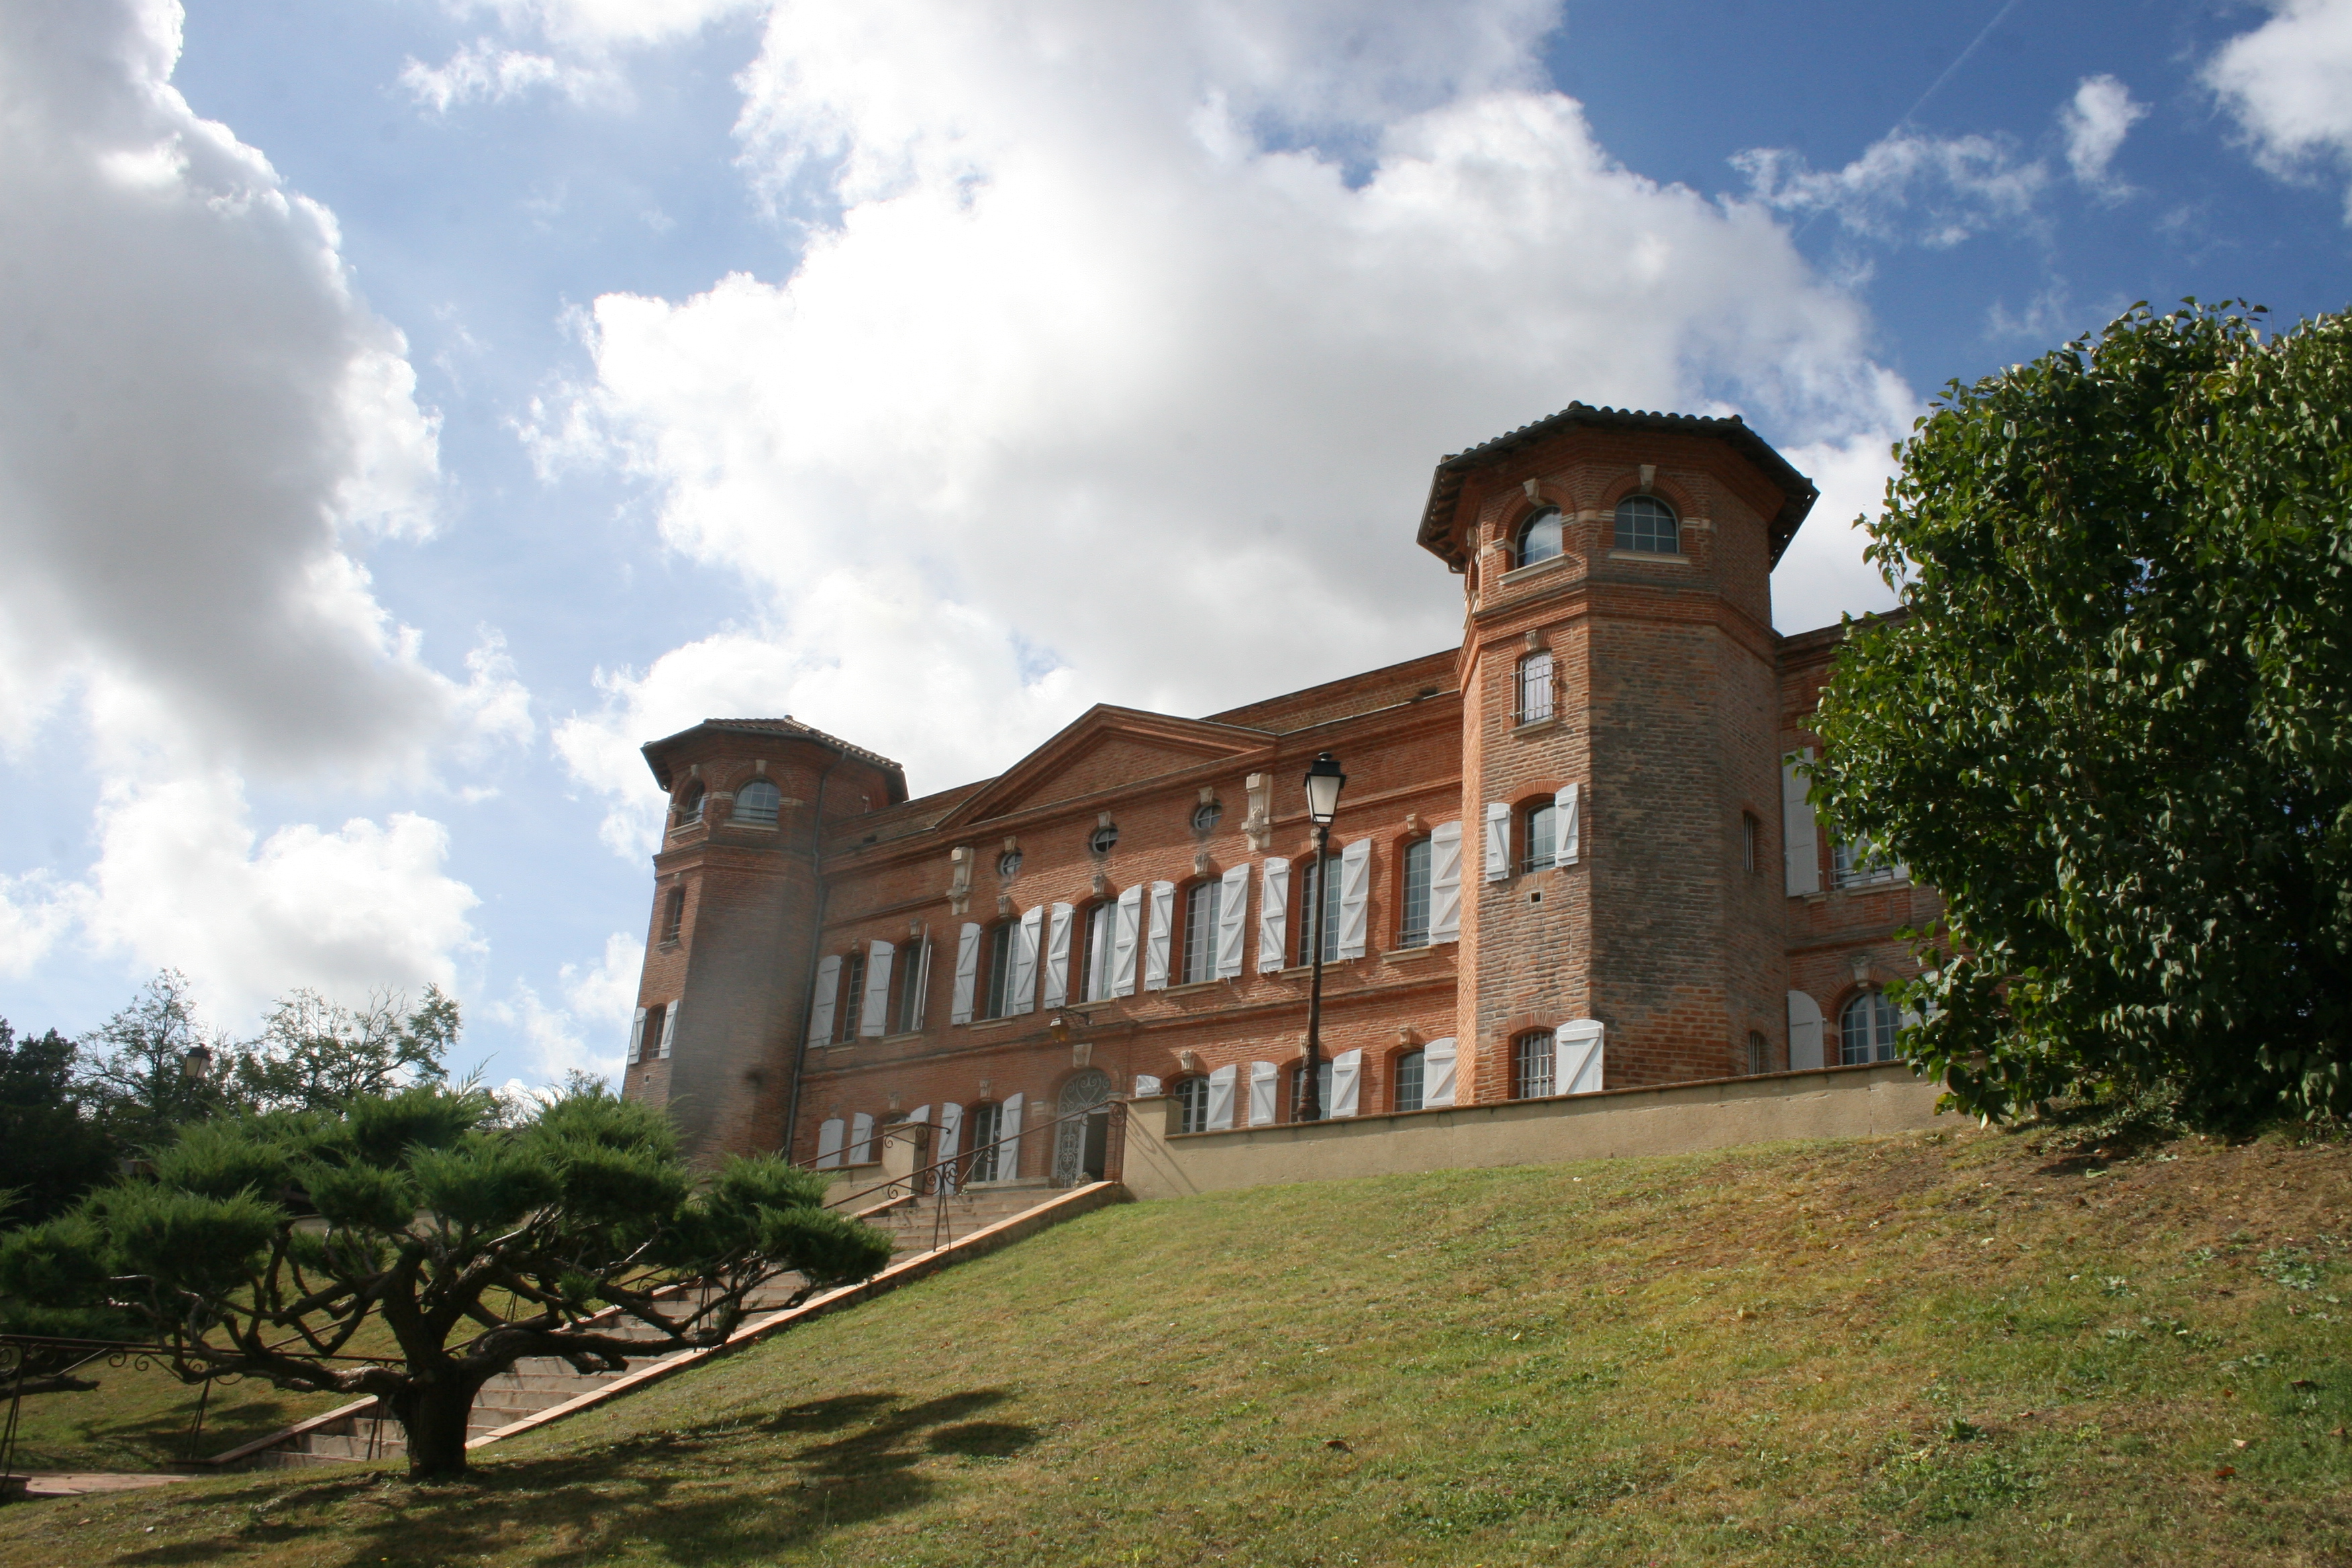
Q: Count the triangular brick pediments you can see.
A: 1